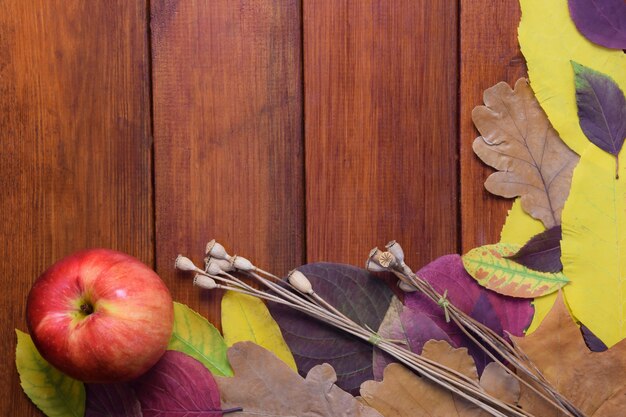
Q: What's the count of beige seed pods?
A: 12